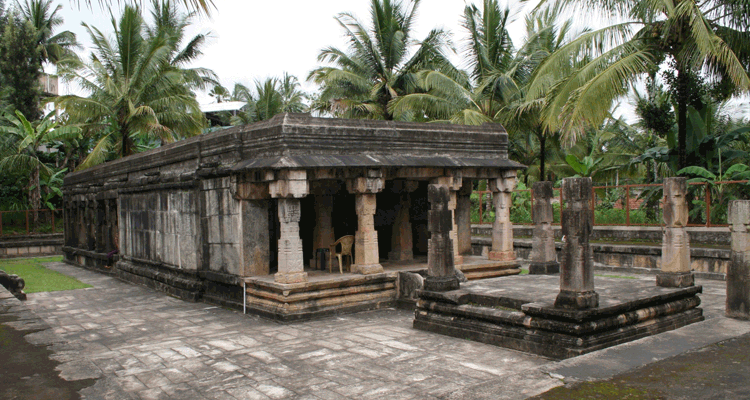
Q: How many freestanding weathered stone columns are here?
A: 5